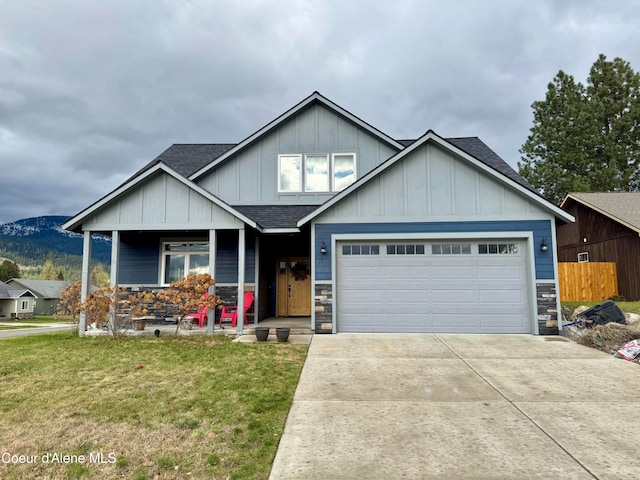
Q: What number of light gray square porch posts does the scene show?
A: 4